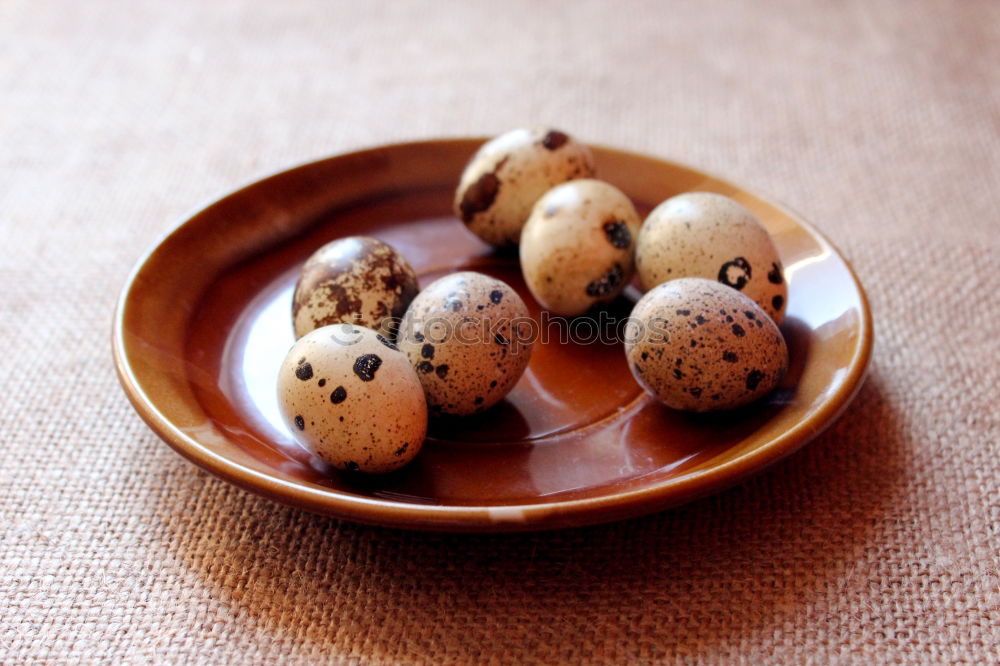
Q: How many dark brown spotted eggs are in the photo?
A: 7